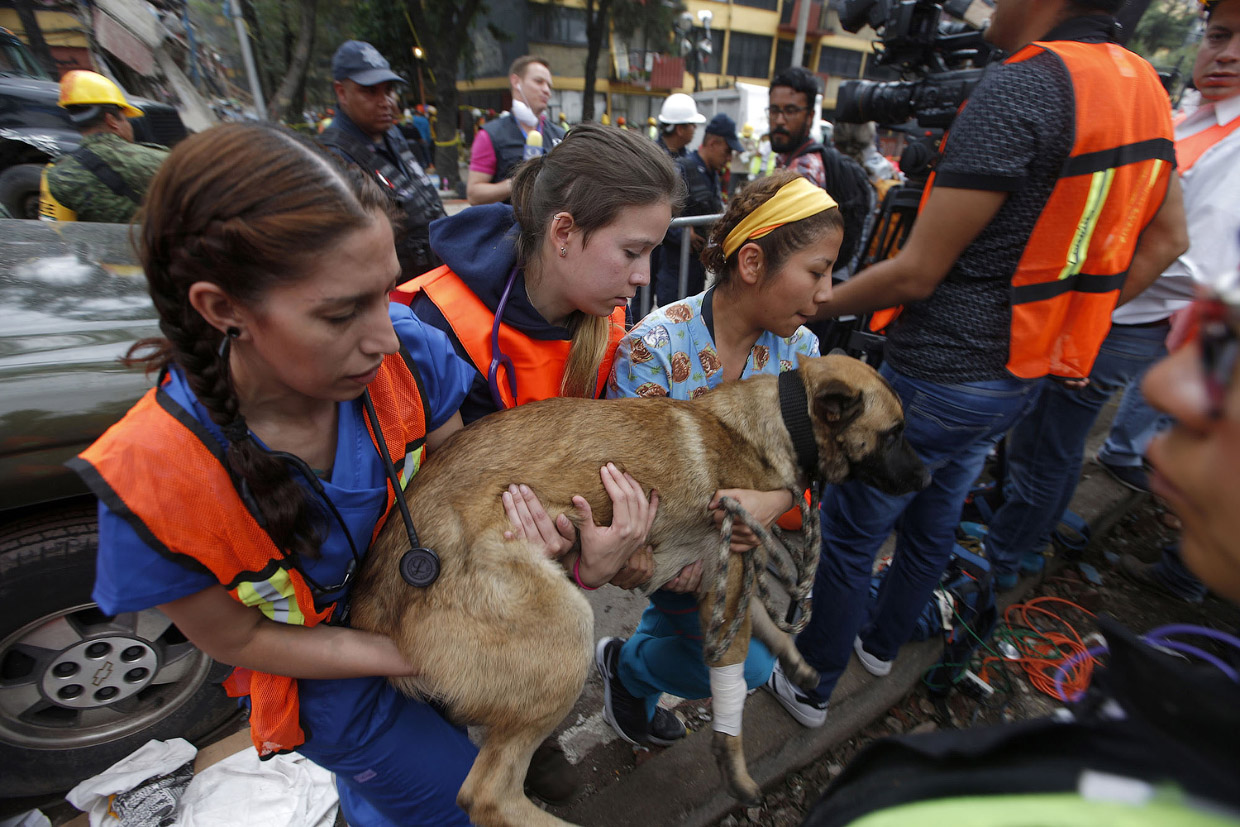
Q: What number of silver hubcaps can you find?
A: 1